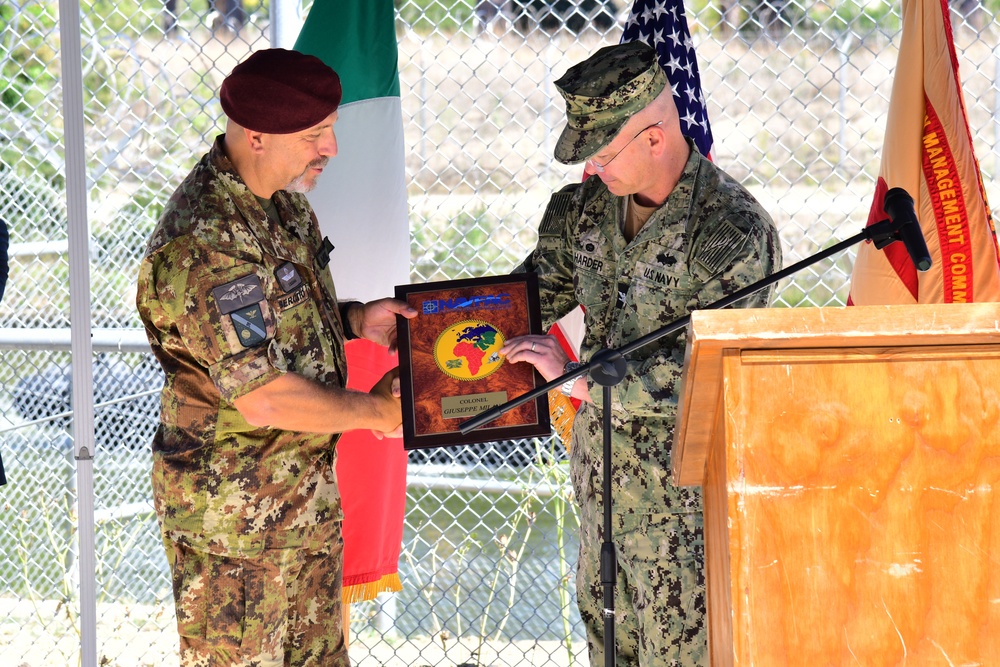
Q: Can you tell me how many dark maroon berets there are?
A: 1